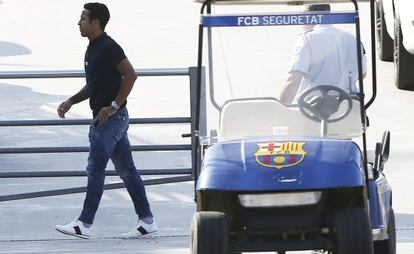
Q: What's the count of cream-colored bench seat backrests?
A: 1